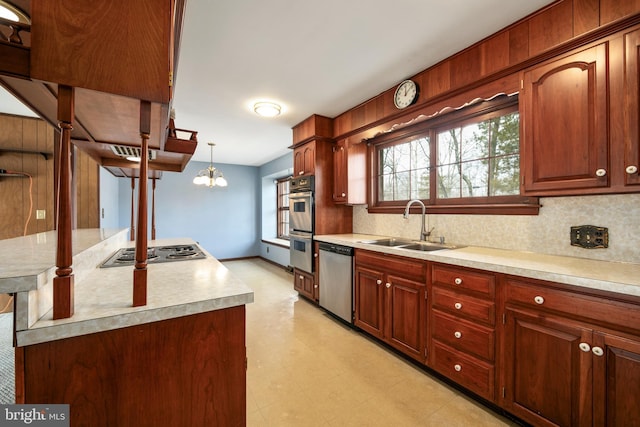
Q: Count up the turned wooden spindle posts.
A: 4